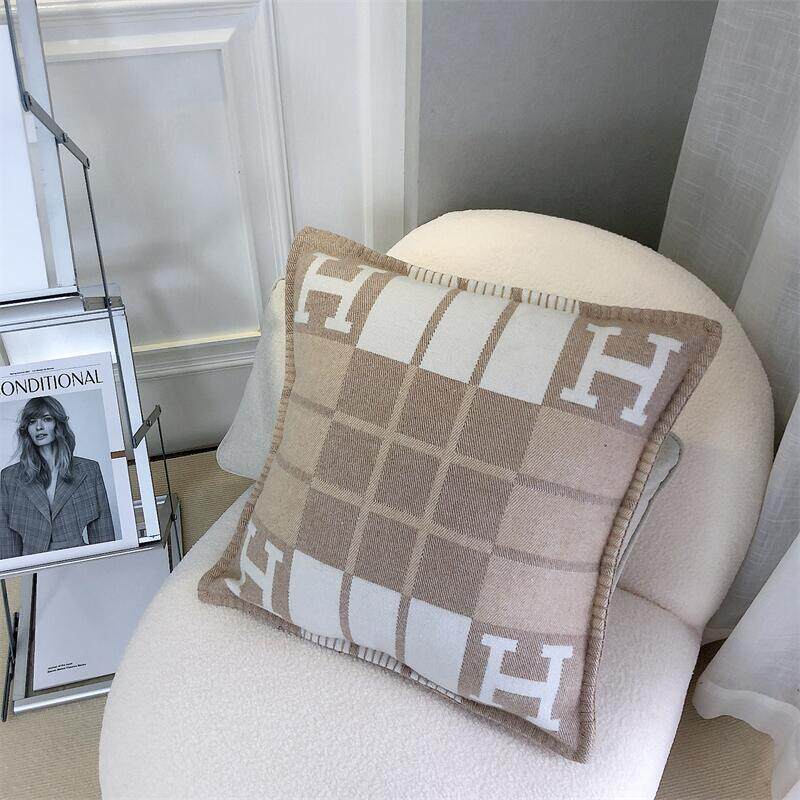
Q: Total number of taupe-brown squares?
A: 9